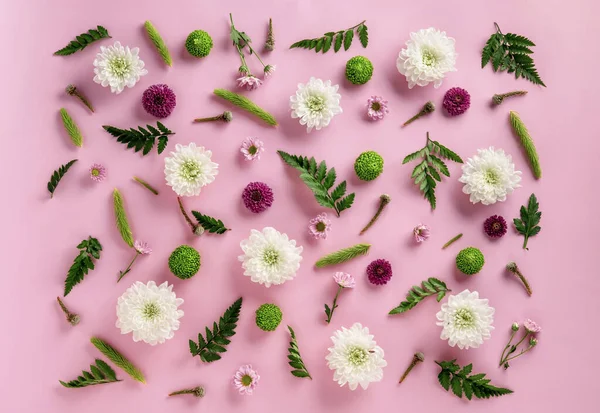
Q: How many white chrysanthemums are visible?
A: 9